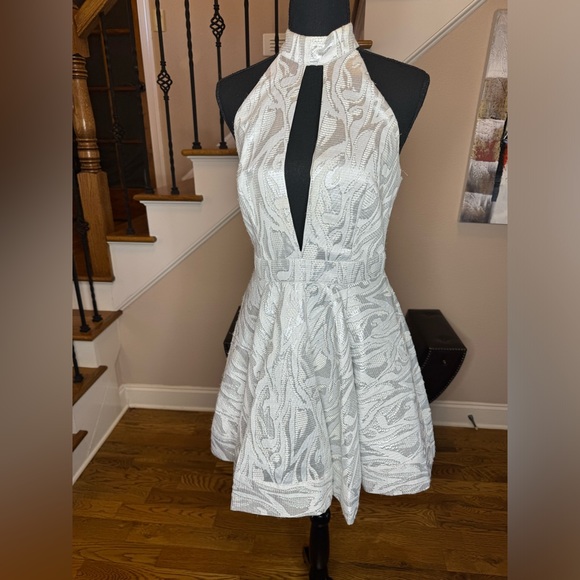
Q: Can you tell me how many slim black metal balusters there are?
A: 10